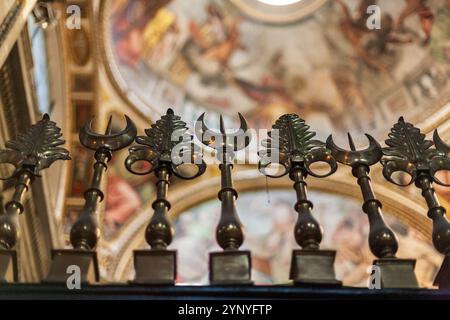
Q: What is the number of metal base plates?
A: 7